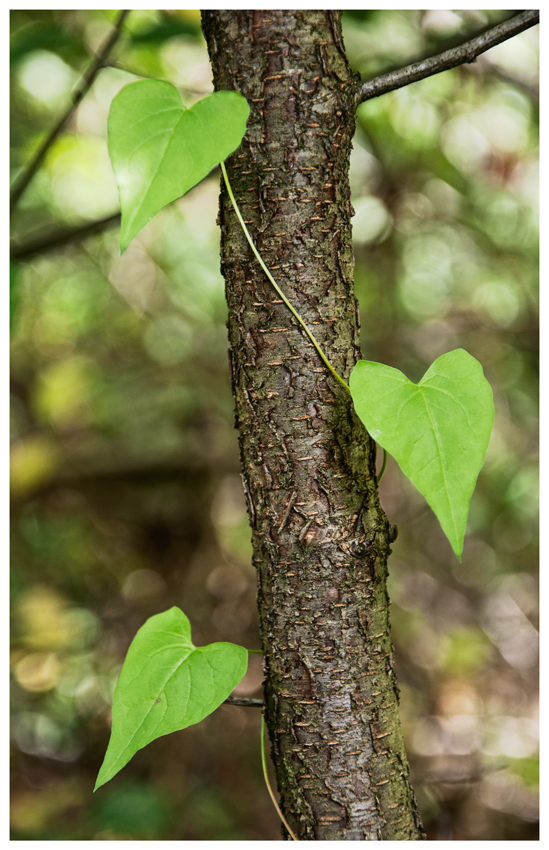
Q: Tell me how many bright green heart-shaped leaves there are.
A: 3